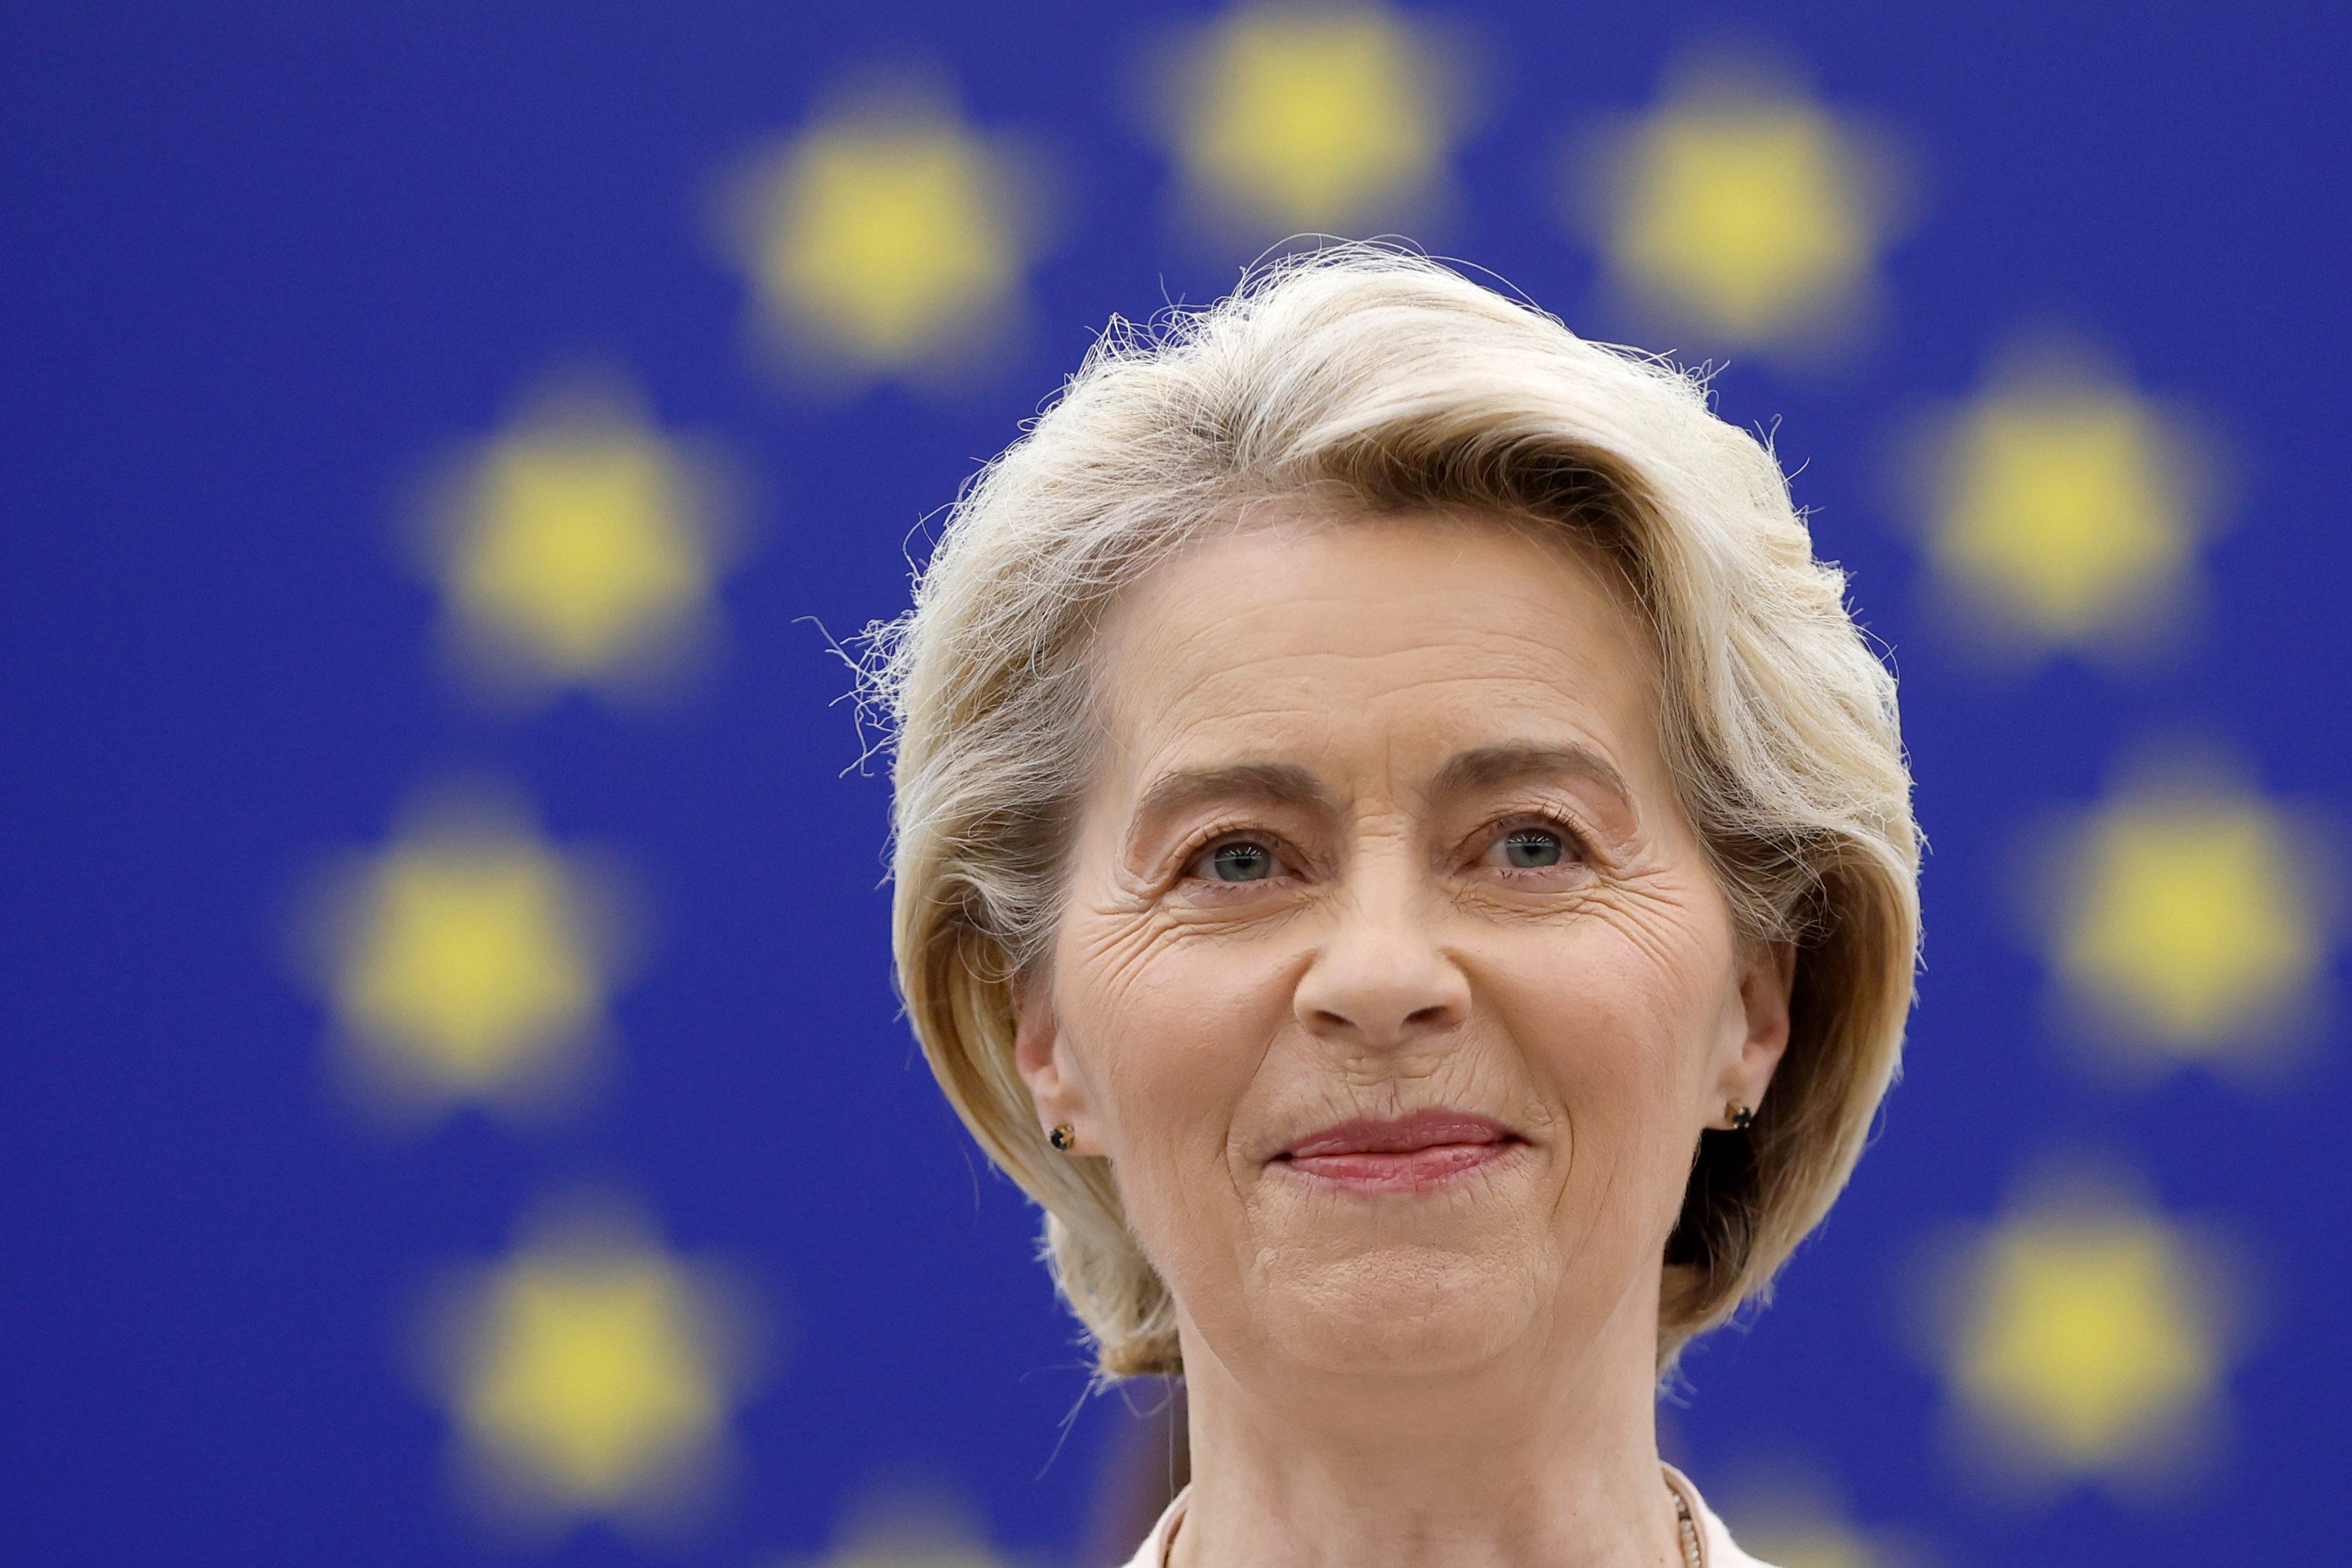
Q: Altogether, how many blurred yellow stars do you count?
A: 11